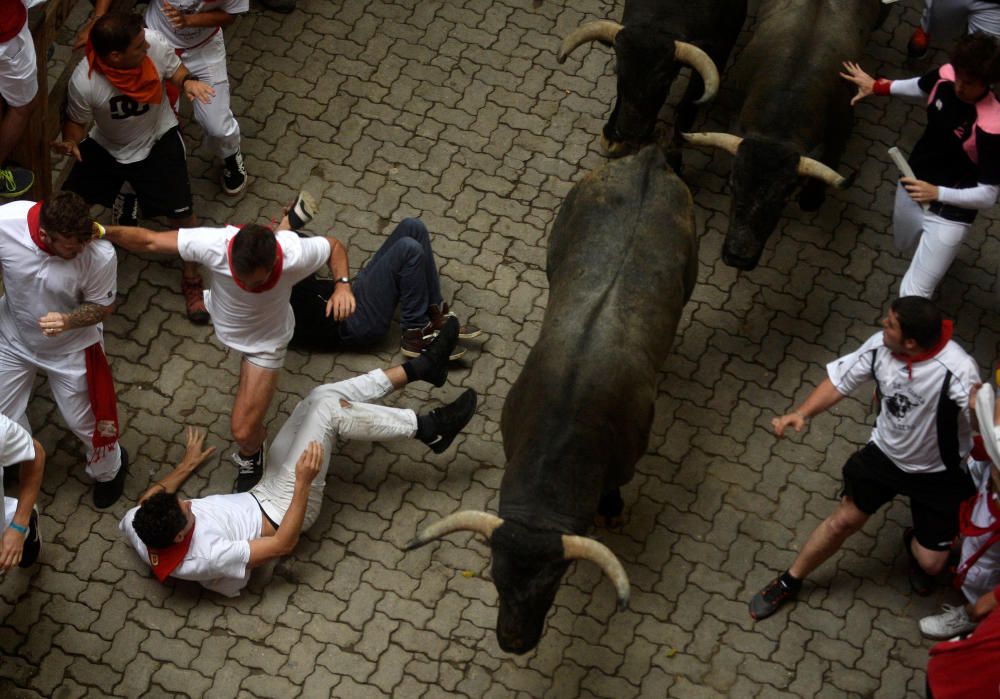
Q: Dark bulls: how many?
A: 3